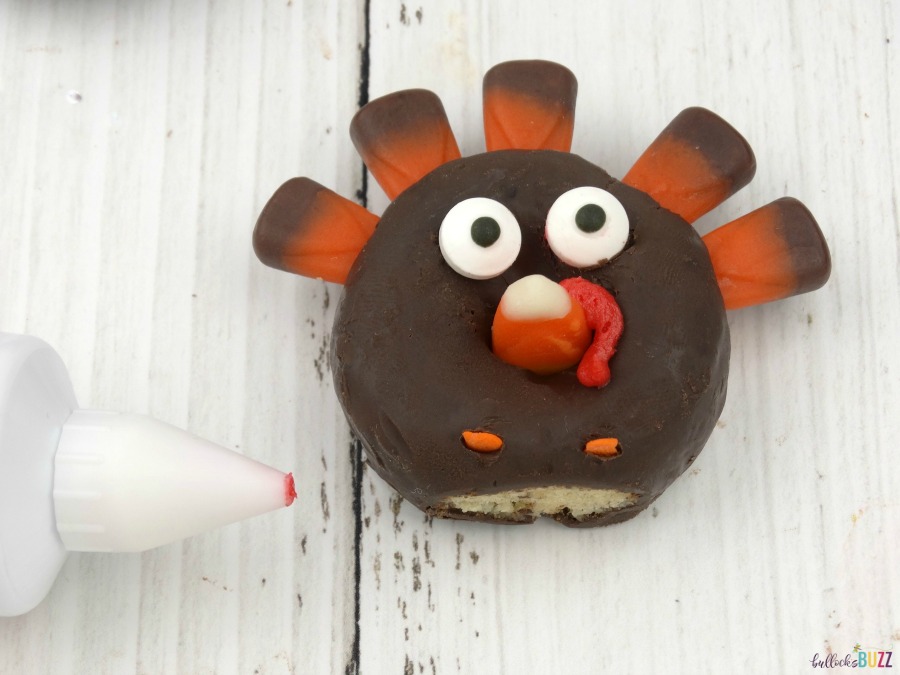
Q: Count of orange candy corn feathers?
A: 5